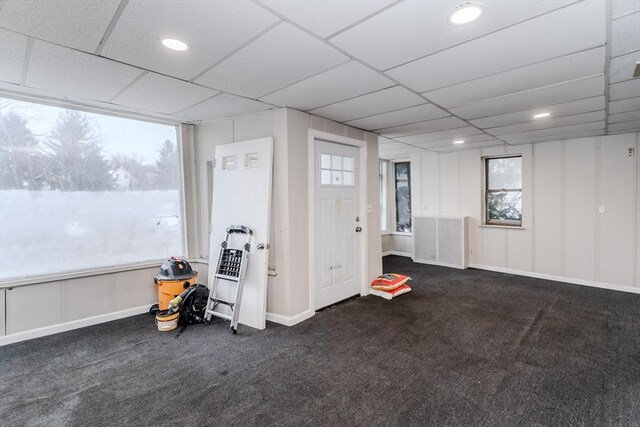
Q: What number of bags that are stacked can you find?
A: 2